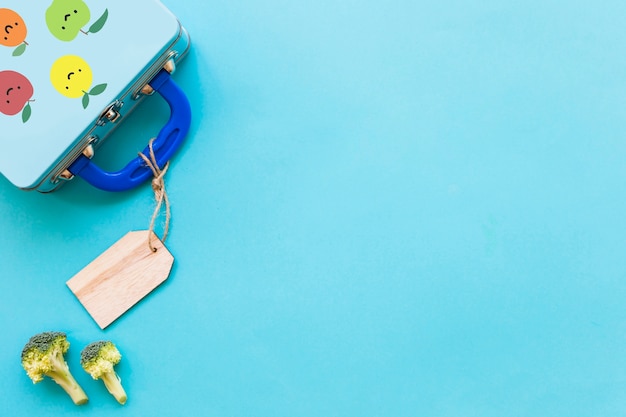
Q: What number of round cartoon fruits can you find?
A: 4